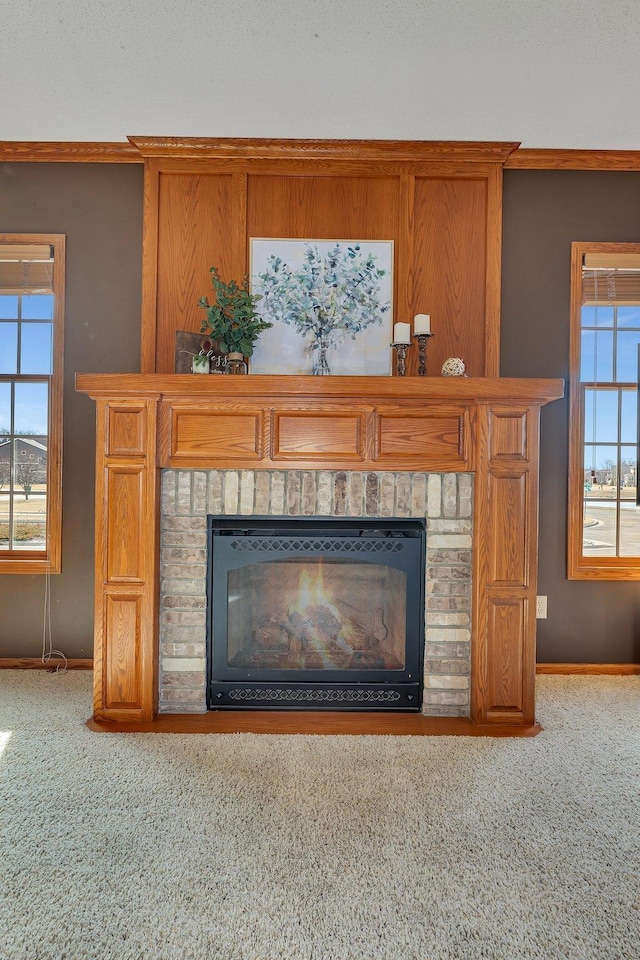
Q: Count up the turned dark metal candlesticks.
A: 2